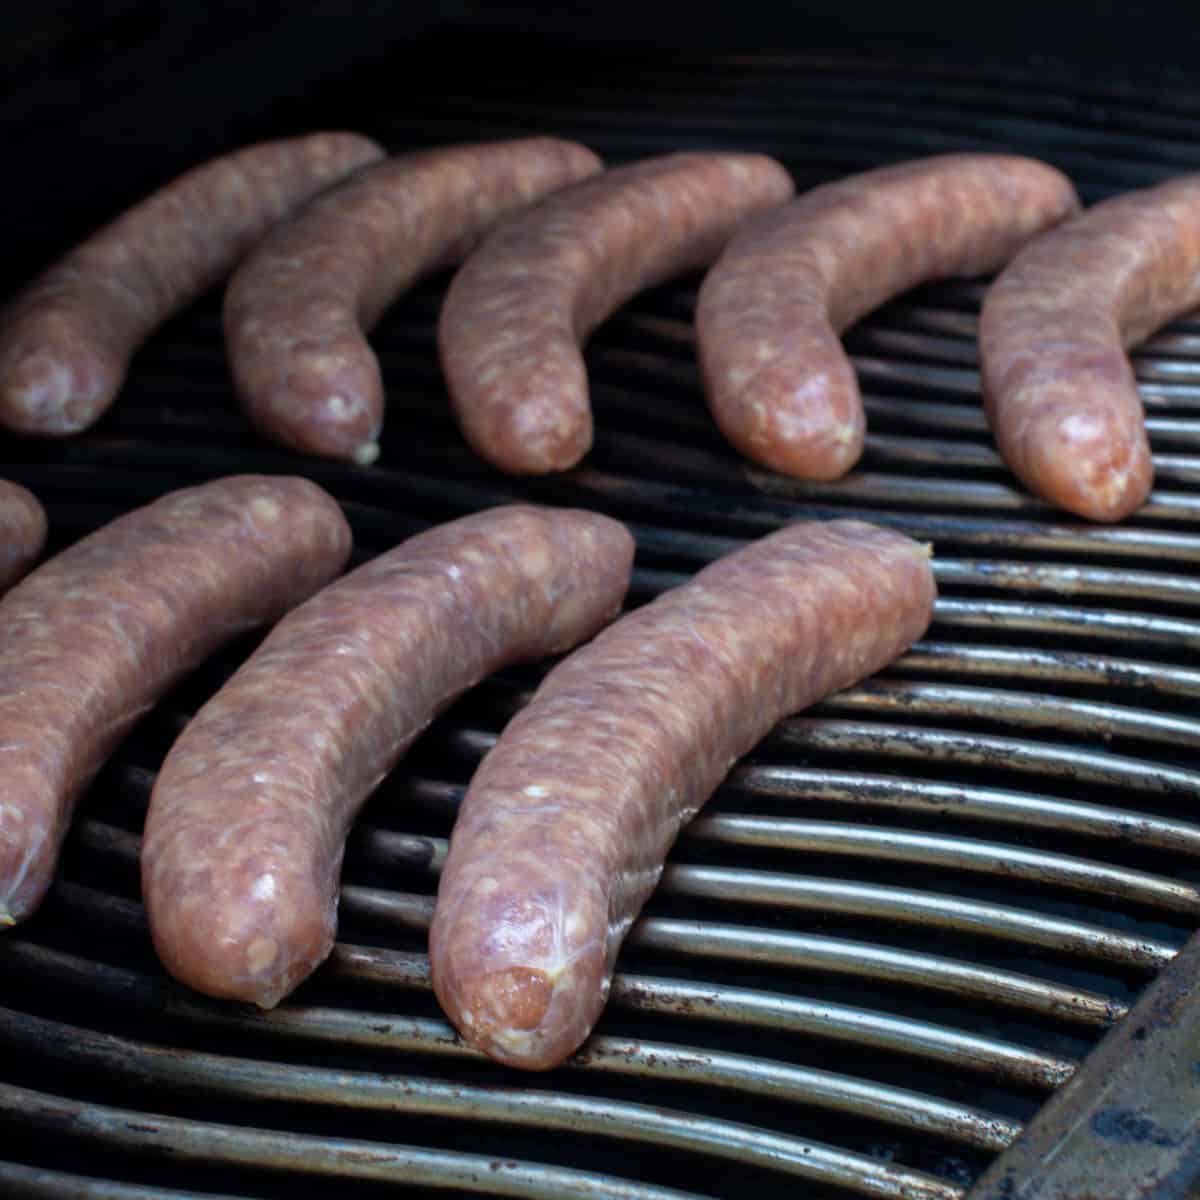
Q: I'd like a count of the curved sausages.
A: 9